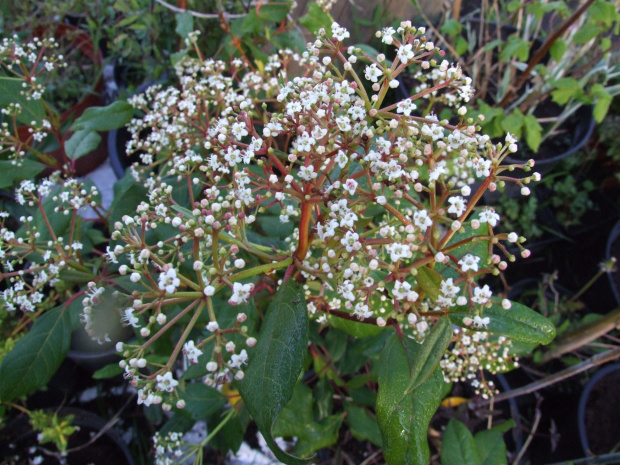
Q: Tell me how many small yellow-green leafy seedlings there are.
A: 1